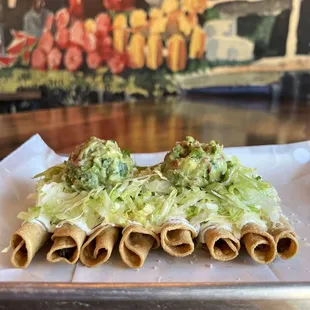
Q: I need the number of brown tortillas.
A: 8